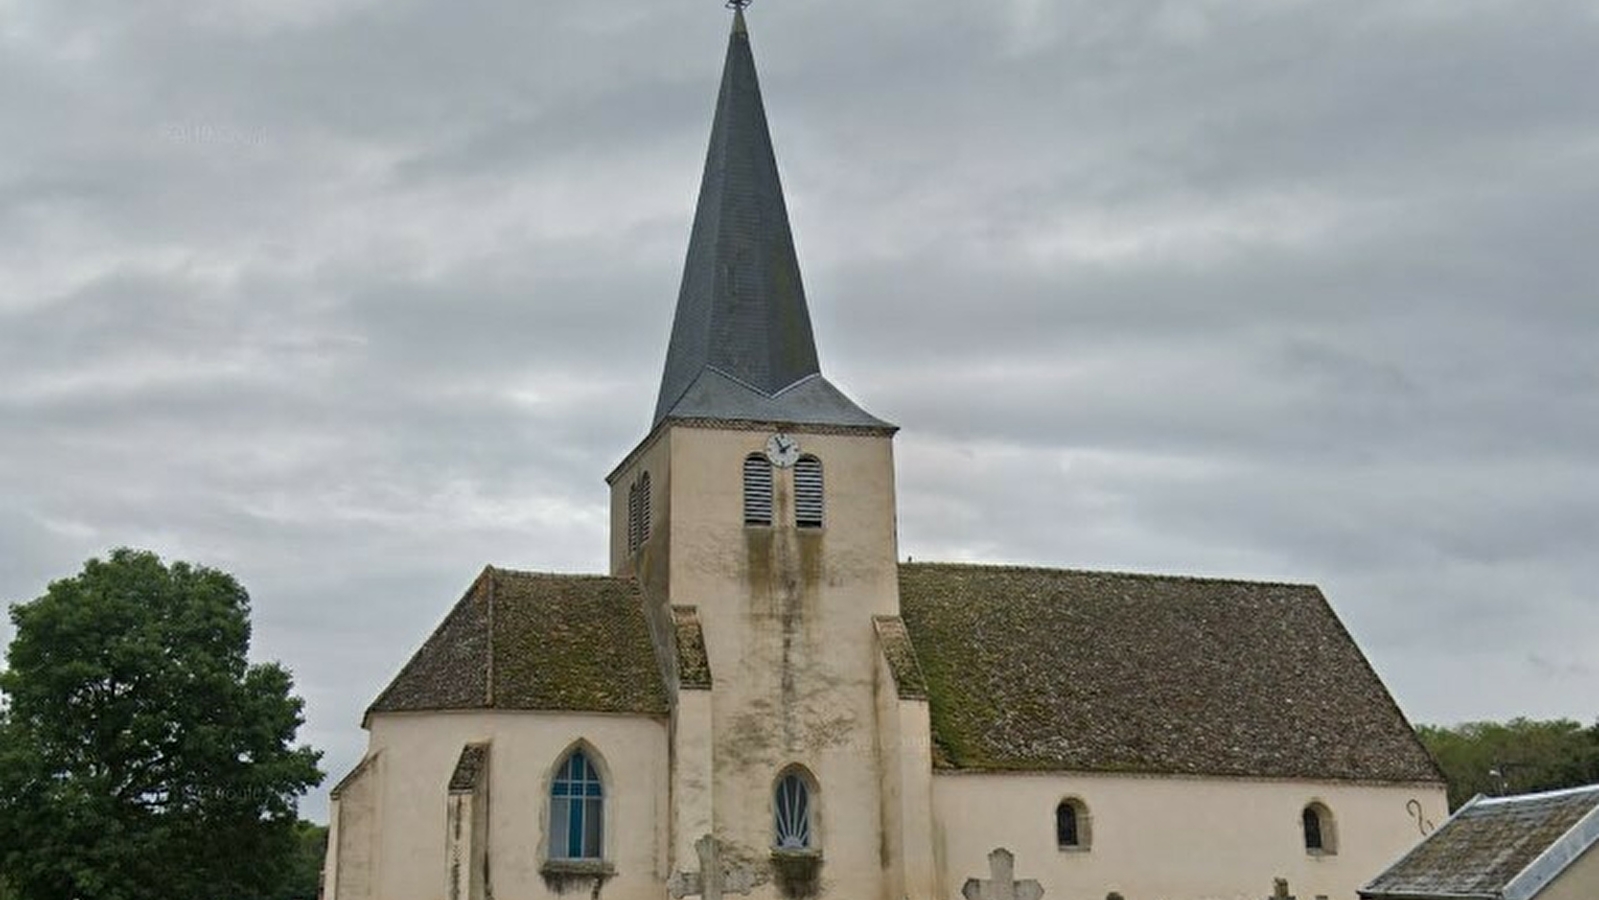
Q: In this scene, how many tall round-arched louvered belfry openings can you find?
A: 4